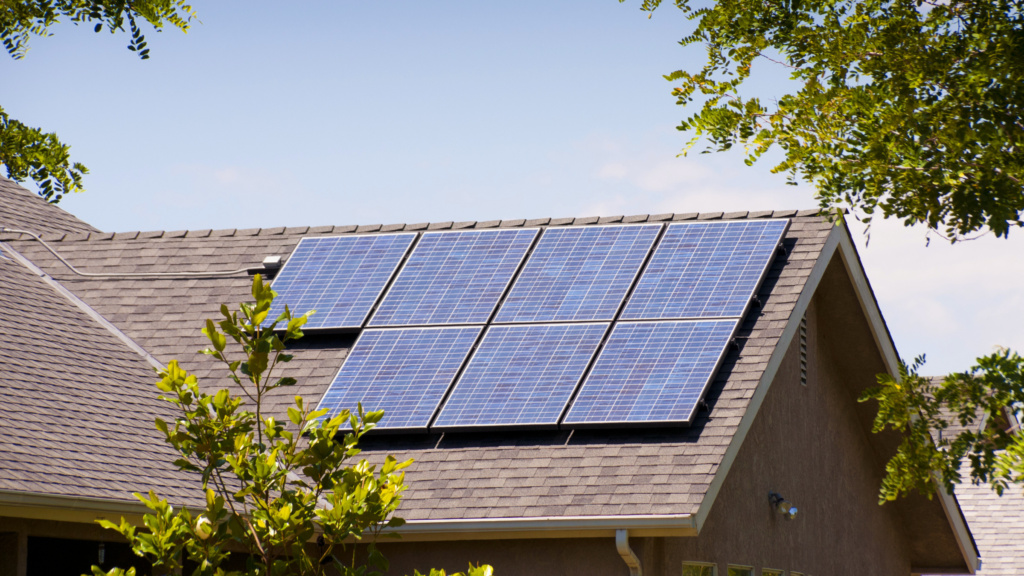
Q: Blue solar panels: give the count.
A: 7